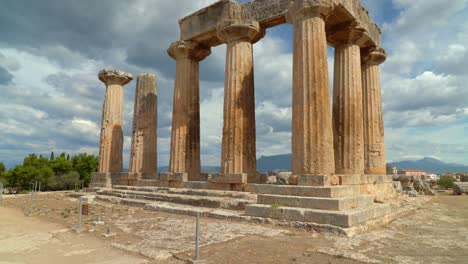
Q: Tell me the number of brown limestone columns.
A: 7